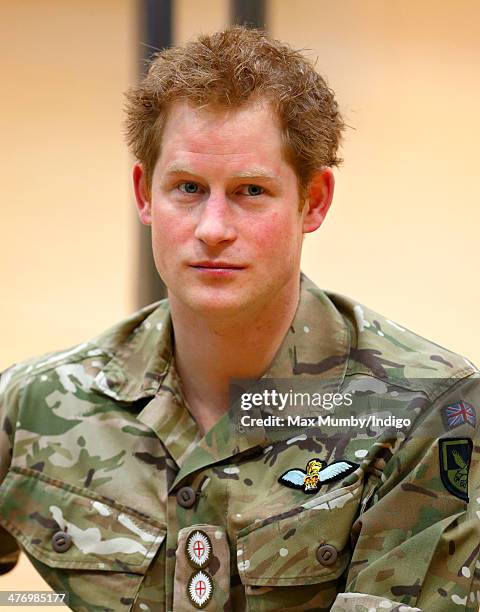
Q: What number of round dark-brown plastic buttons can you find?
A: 3